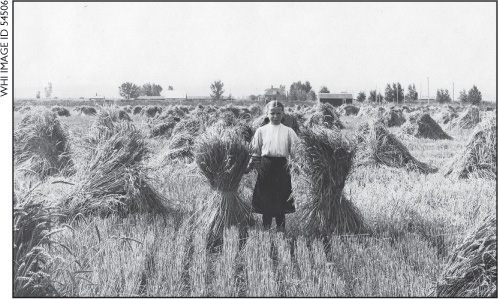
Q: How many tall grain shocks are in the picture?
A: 2